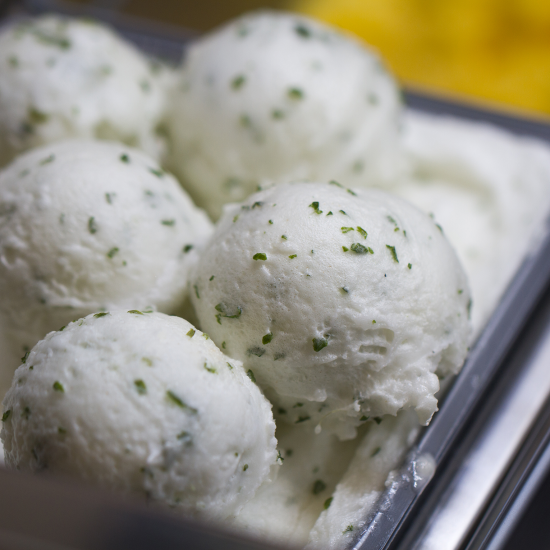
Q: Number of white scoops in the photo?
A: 5